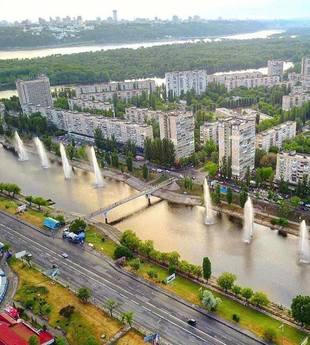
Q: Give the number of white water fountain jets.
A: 7